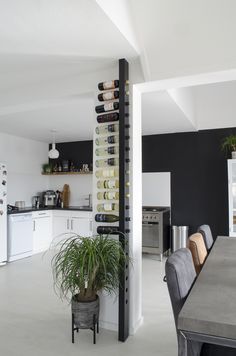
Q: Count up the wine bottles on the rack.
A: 14